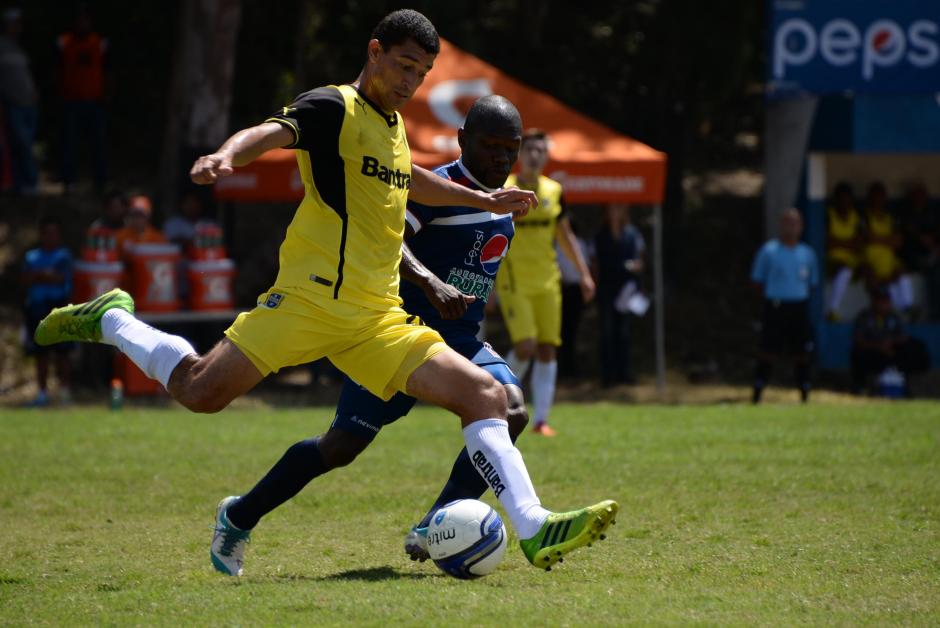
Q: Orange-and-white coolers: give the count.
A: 3